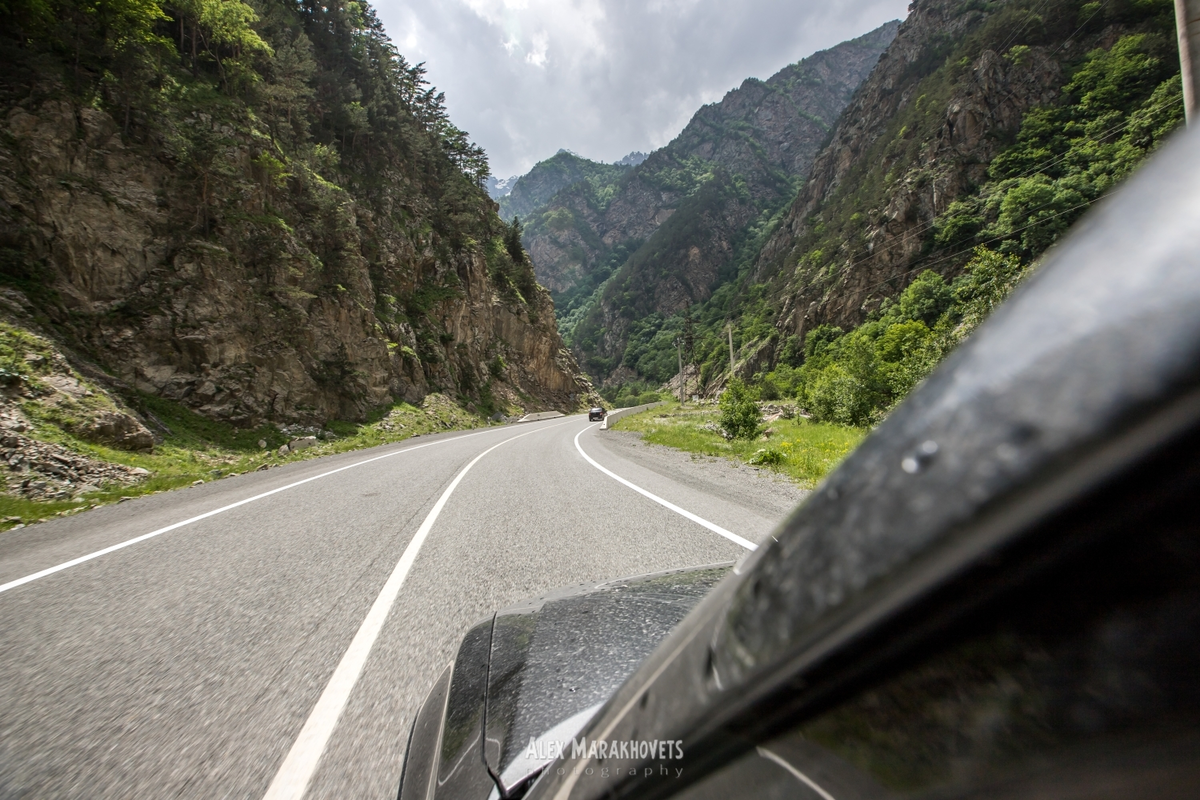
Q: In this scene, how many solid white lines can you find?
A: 3